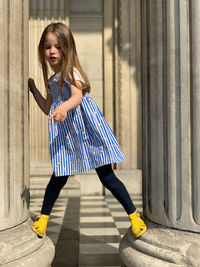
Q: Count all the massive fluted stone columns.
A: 2